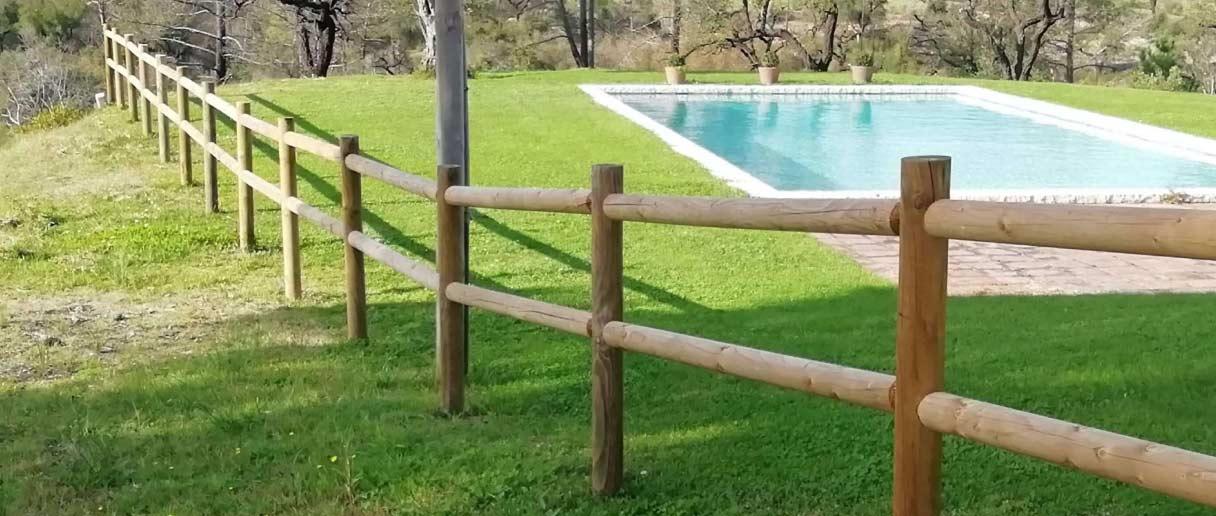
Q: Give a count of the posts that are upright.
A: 13